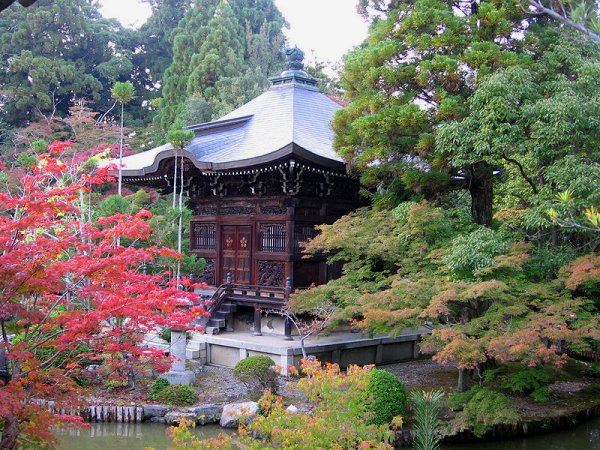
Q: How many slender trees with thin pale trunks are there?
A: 3